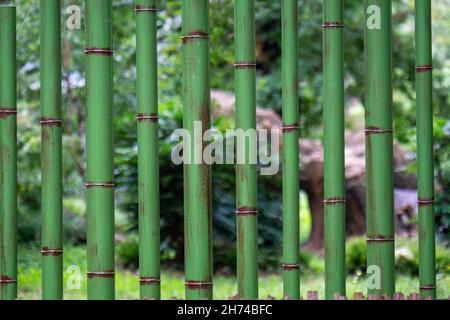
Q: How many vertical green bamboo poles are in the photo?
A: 10